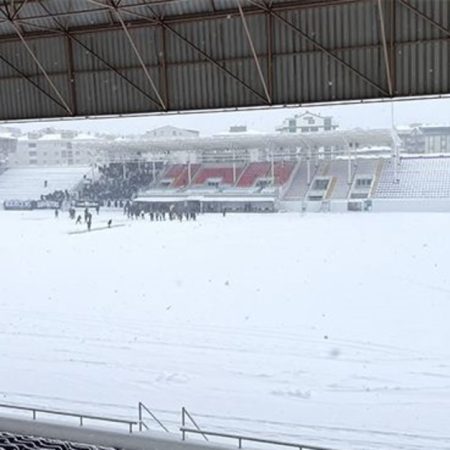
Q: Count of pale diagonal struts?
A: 4